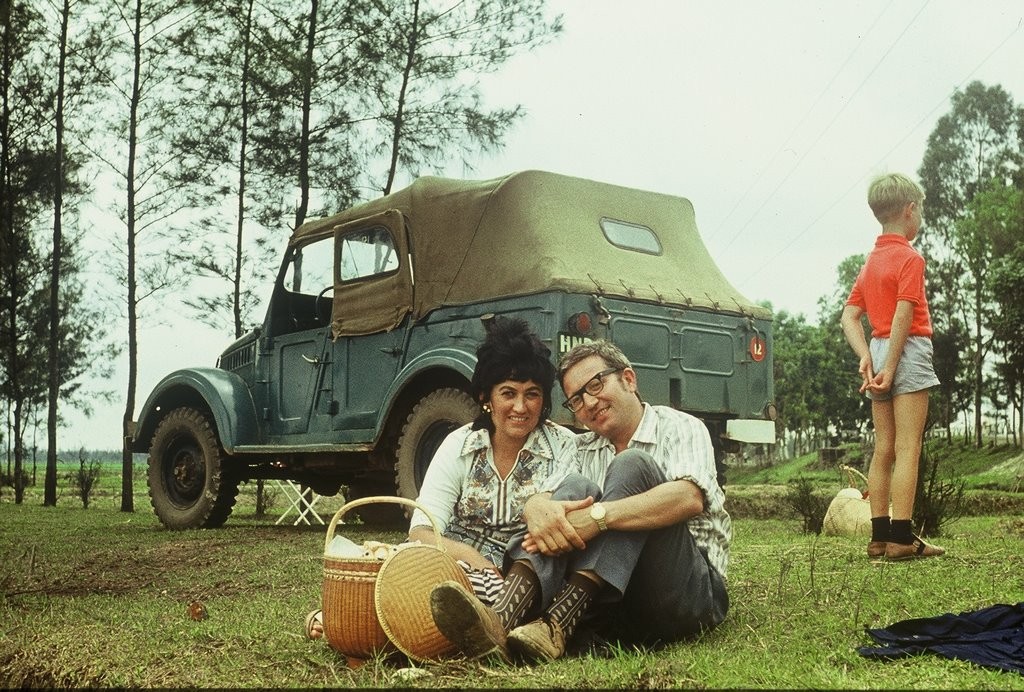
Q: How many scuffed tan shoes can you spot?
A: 2